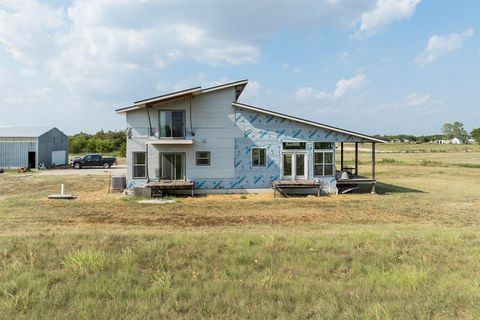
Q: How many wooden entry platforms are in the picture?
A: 2